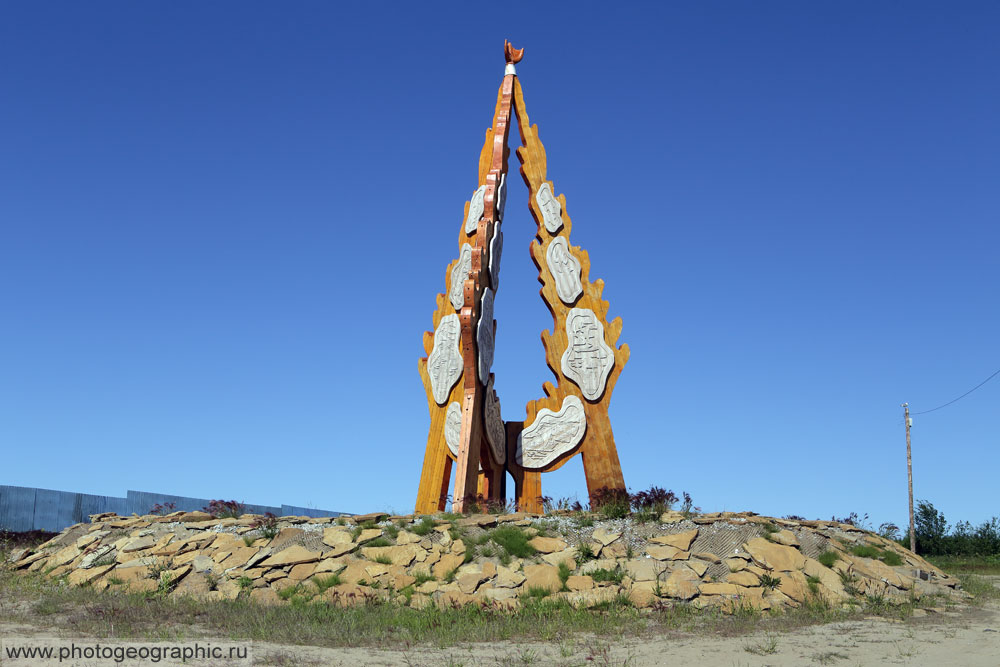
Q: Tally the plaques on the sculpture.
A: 12